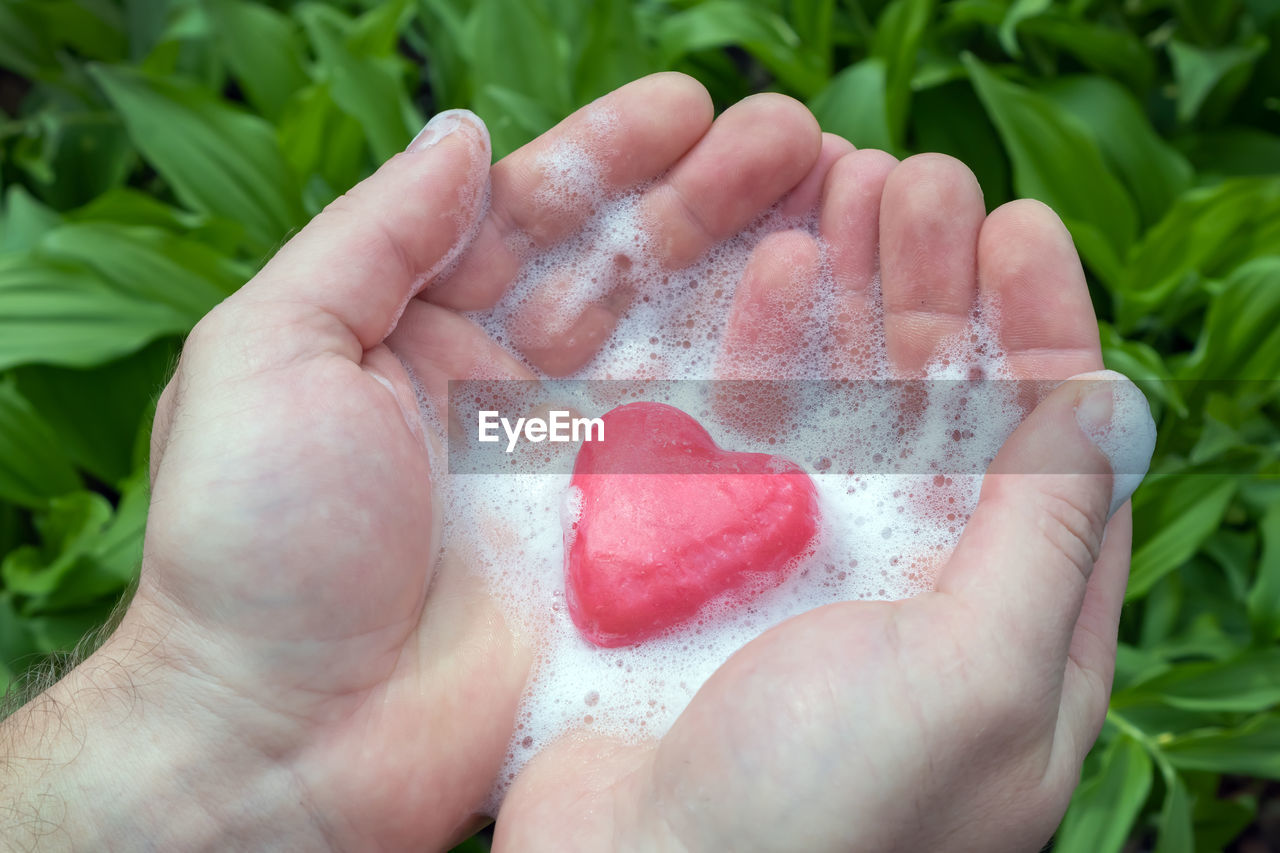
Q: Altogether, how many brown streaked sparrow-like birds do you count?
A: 0